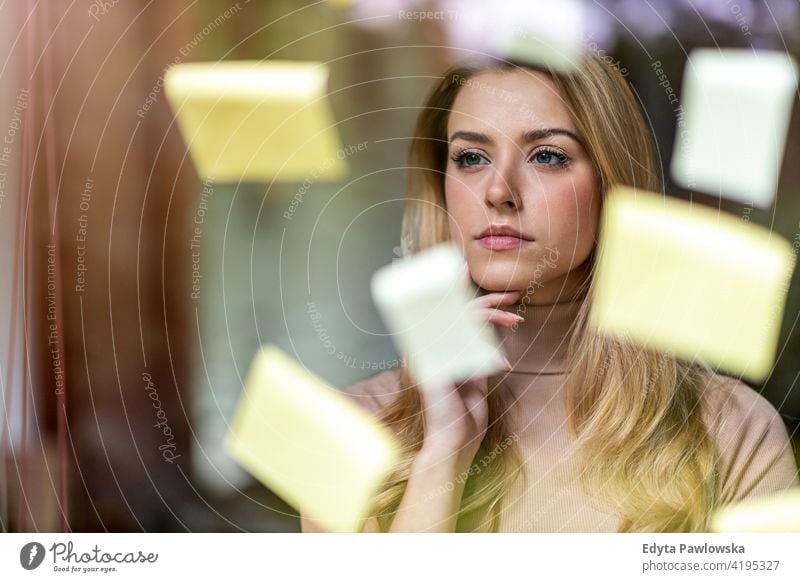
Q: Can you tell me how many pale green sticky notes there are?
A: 3